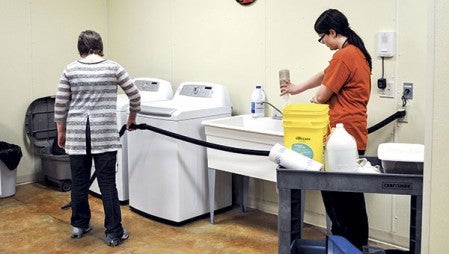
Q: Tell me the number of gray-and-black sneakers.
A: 2